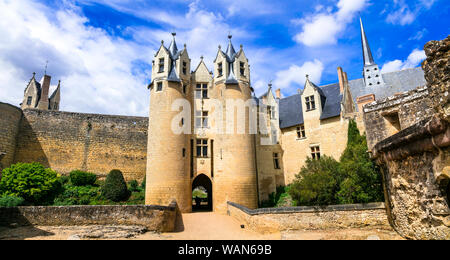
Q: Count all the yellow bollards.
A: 0